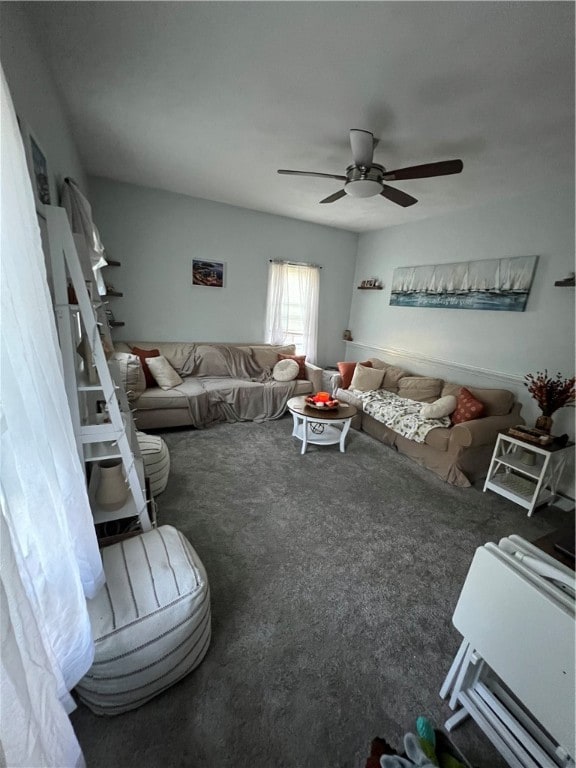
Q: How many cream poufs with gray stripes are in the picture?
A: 2